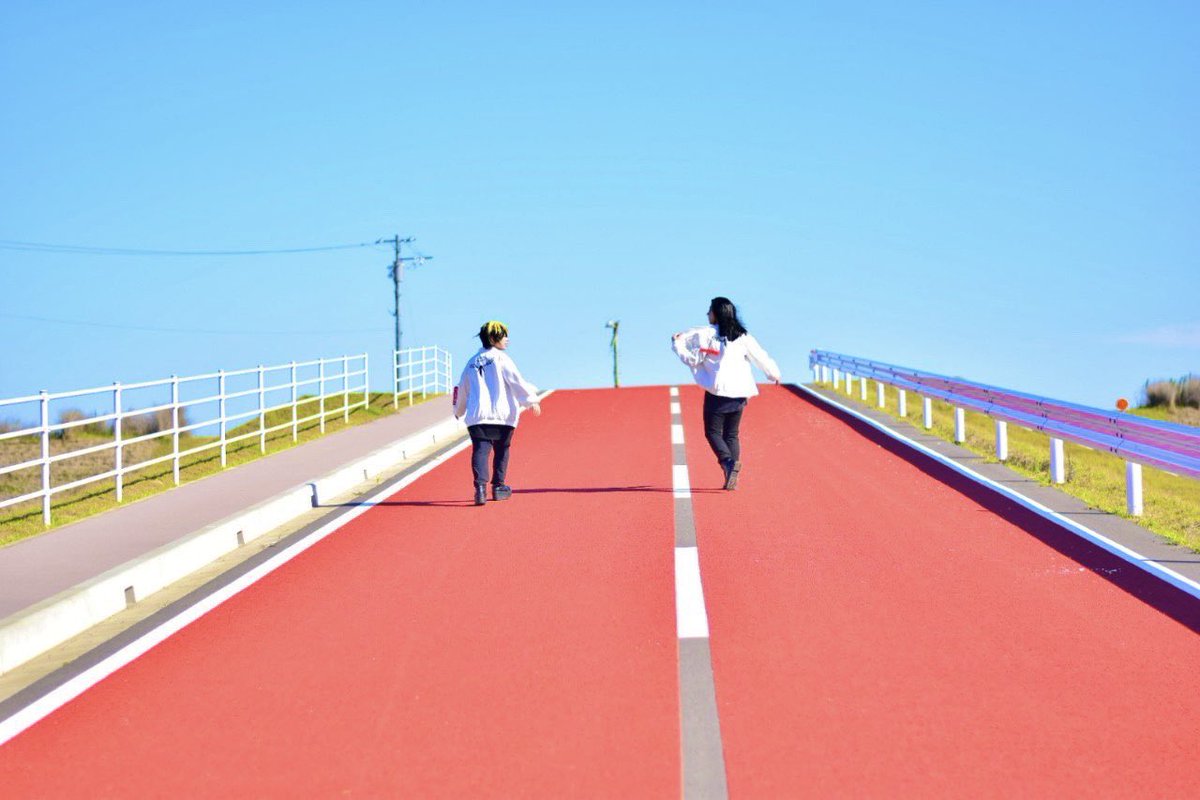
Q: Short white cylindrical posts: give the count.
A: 12